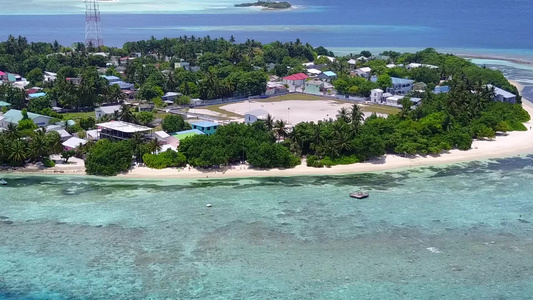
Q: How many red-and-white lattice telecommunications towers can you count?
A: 1